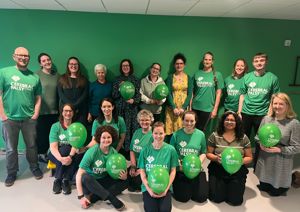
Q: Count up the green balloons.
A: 8